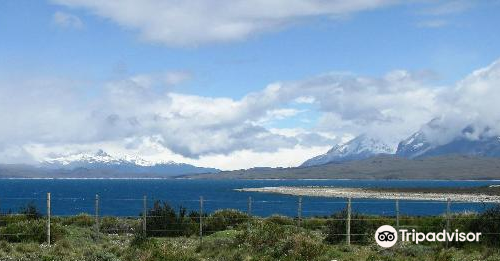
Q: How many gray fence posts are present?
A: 9